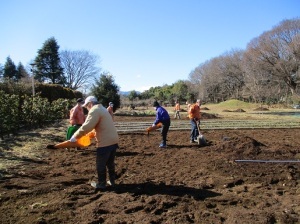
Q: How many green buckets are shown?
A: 1